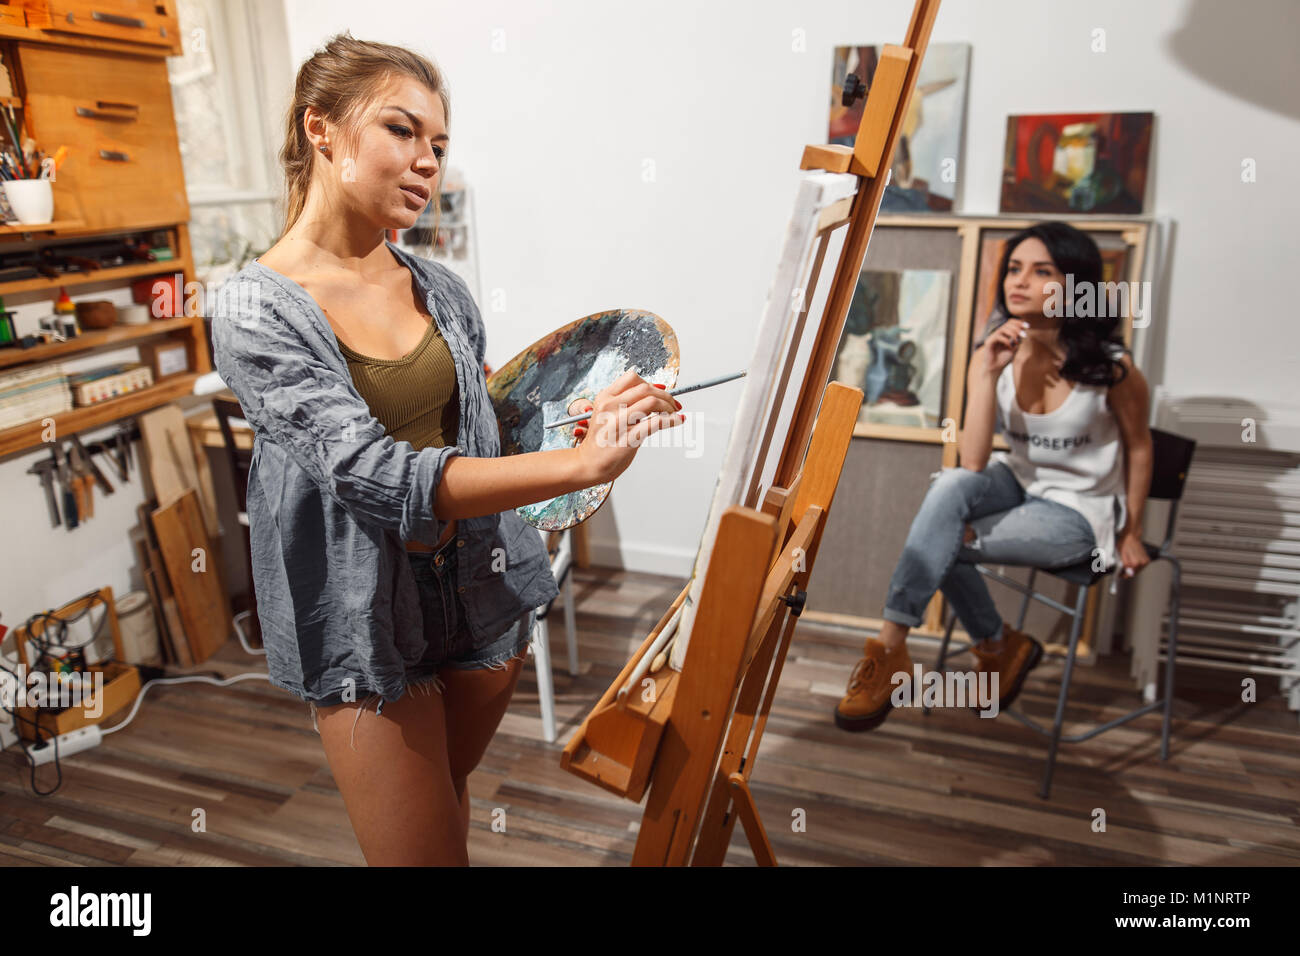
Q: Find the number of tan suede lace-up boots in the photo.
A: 2